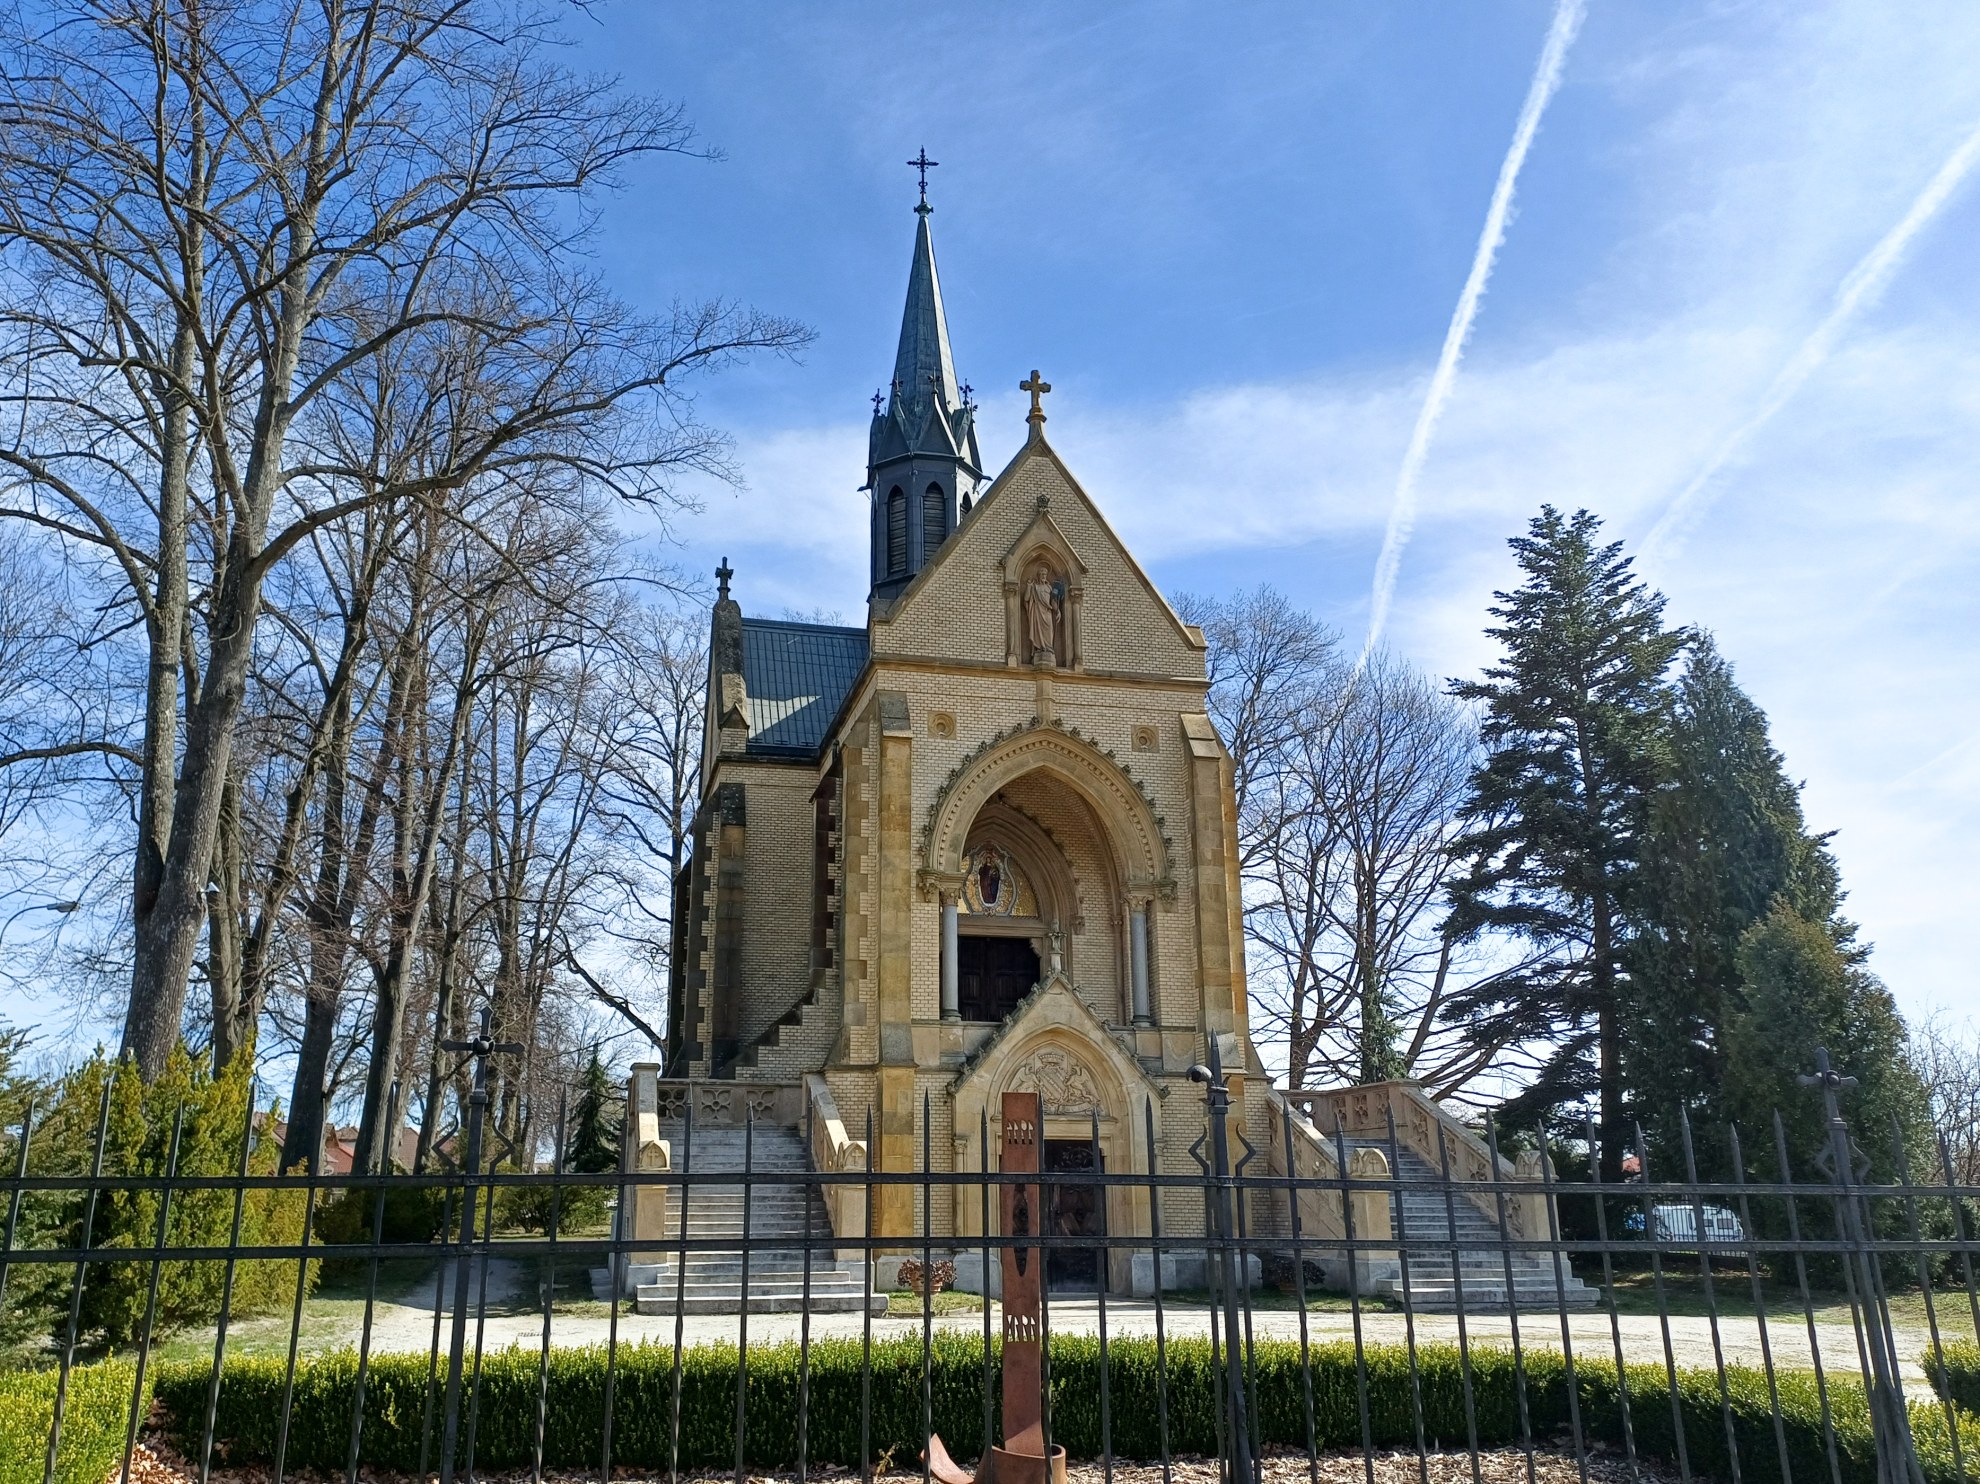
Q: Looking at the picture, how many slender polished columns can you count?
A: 2